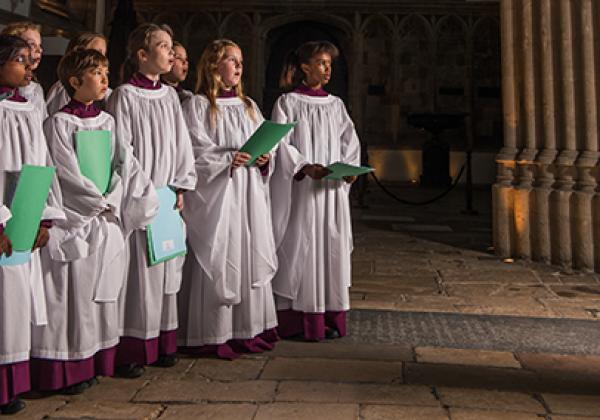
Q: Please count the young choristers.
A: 8